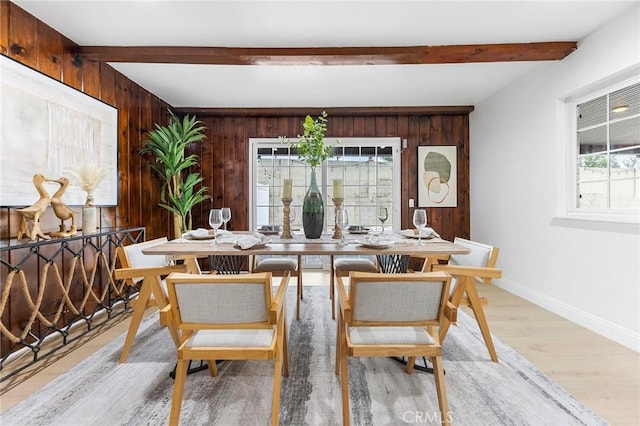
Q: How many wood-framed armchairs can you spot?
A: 6